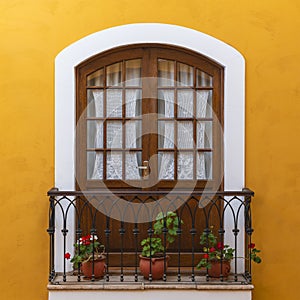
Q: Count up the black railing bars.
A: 15